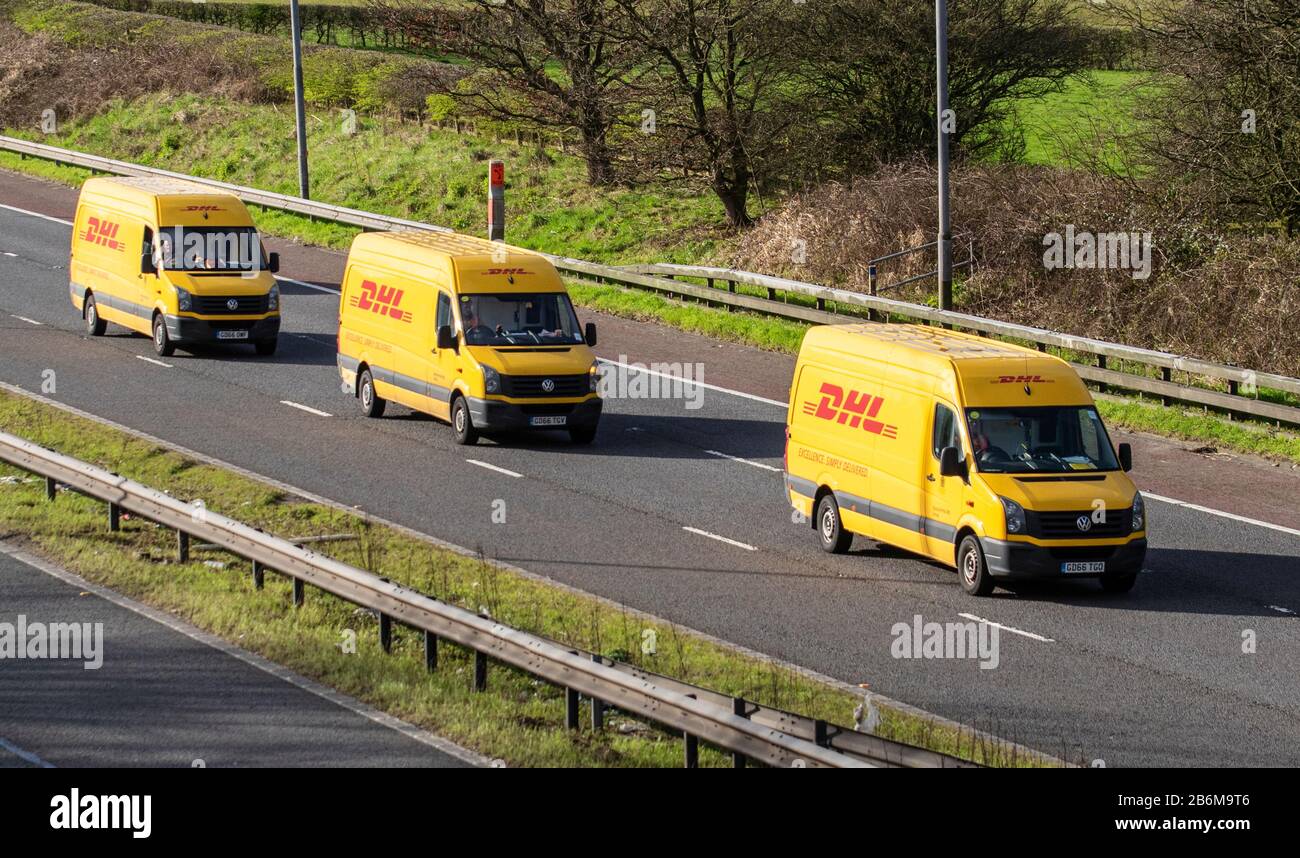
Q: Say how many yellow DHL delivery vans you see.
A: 3